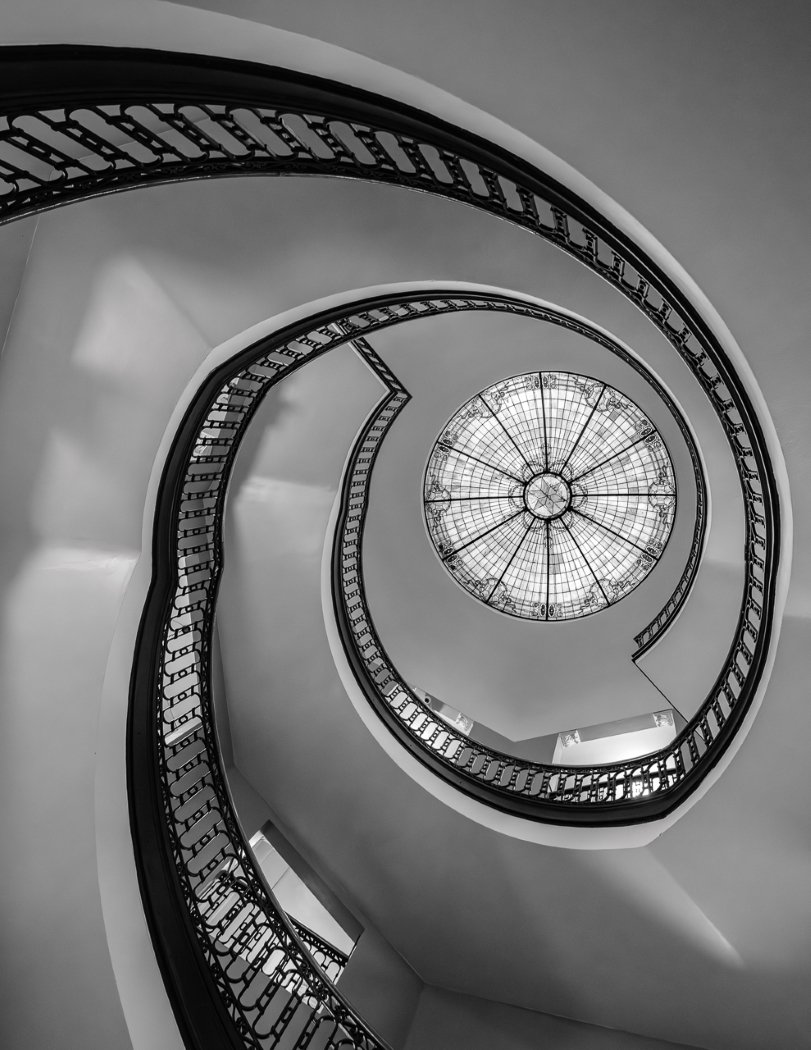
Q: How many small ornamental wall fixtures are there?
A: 3